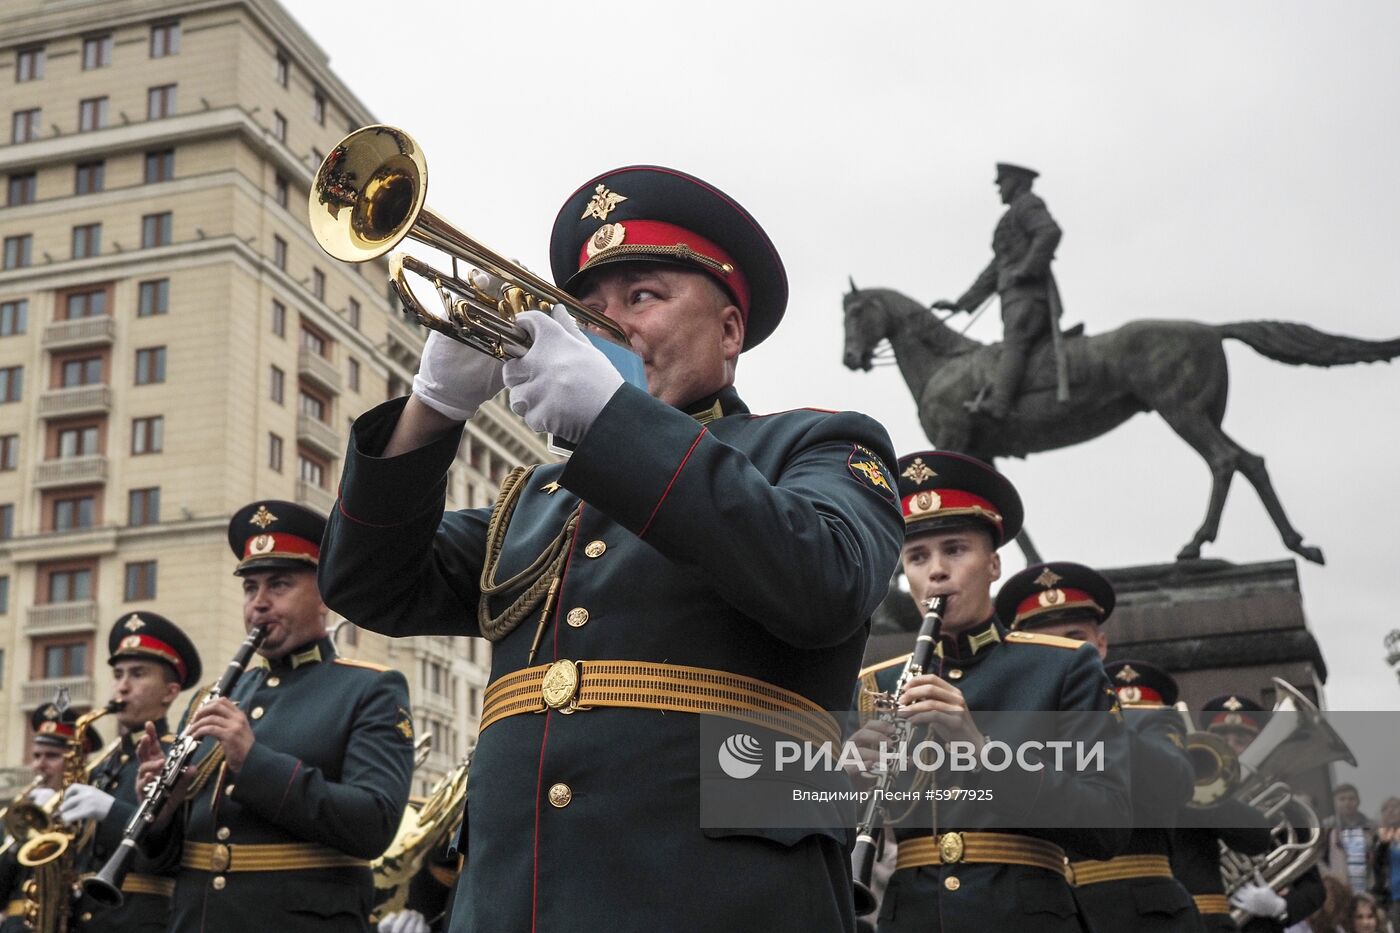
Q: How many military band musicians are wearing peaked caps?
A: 8